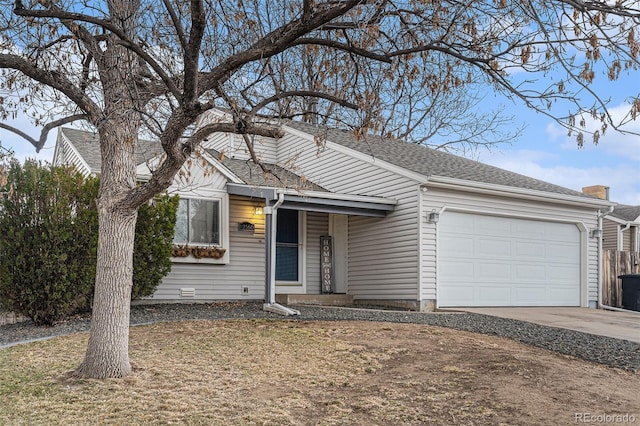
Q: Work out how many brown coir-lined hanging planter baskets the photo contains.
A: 2